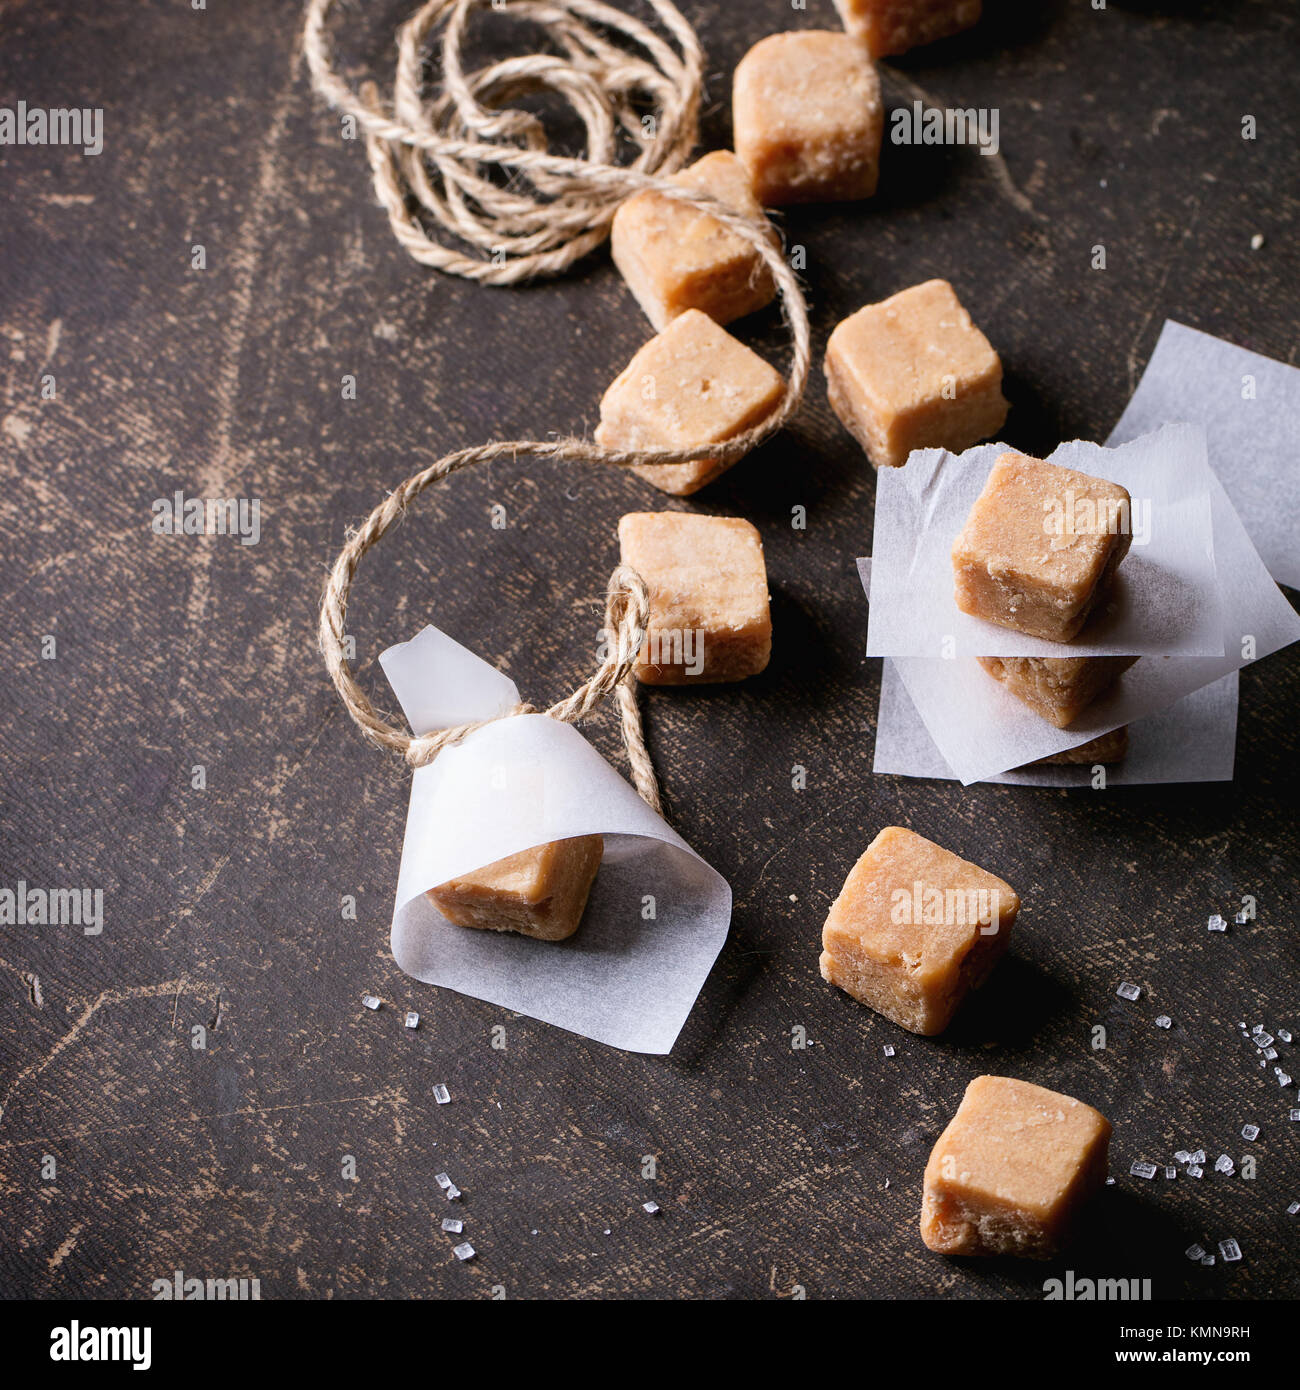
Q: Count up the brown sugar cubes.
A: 12